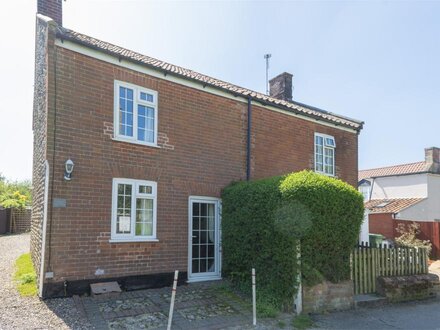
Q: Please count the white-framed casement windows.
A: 3